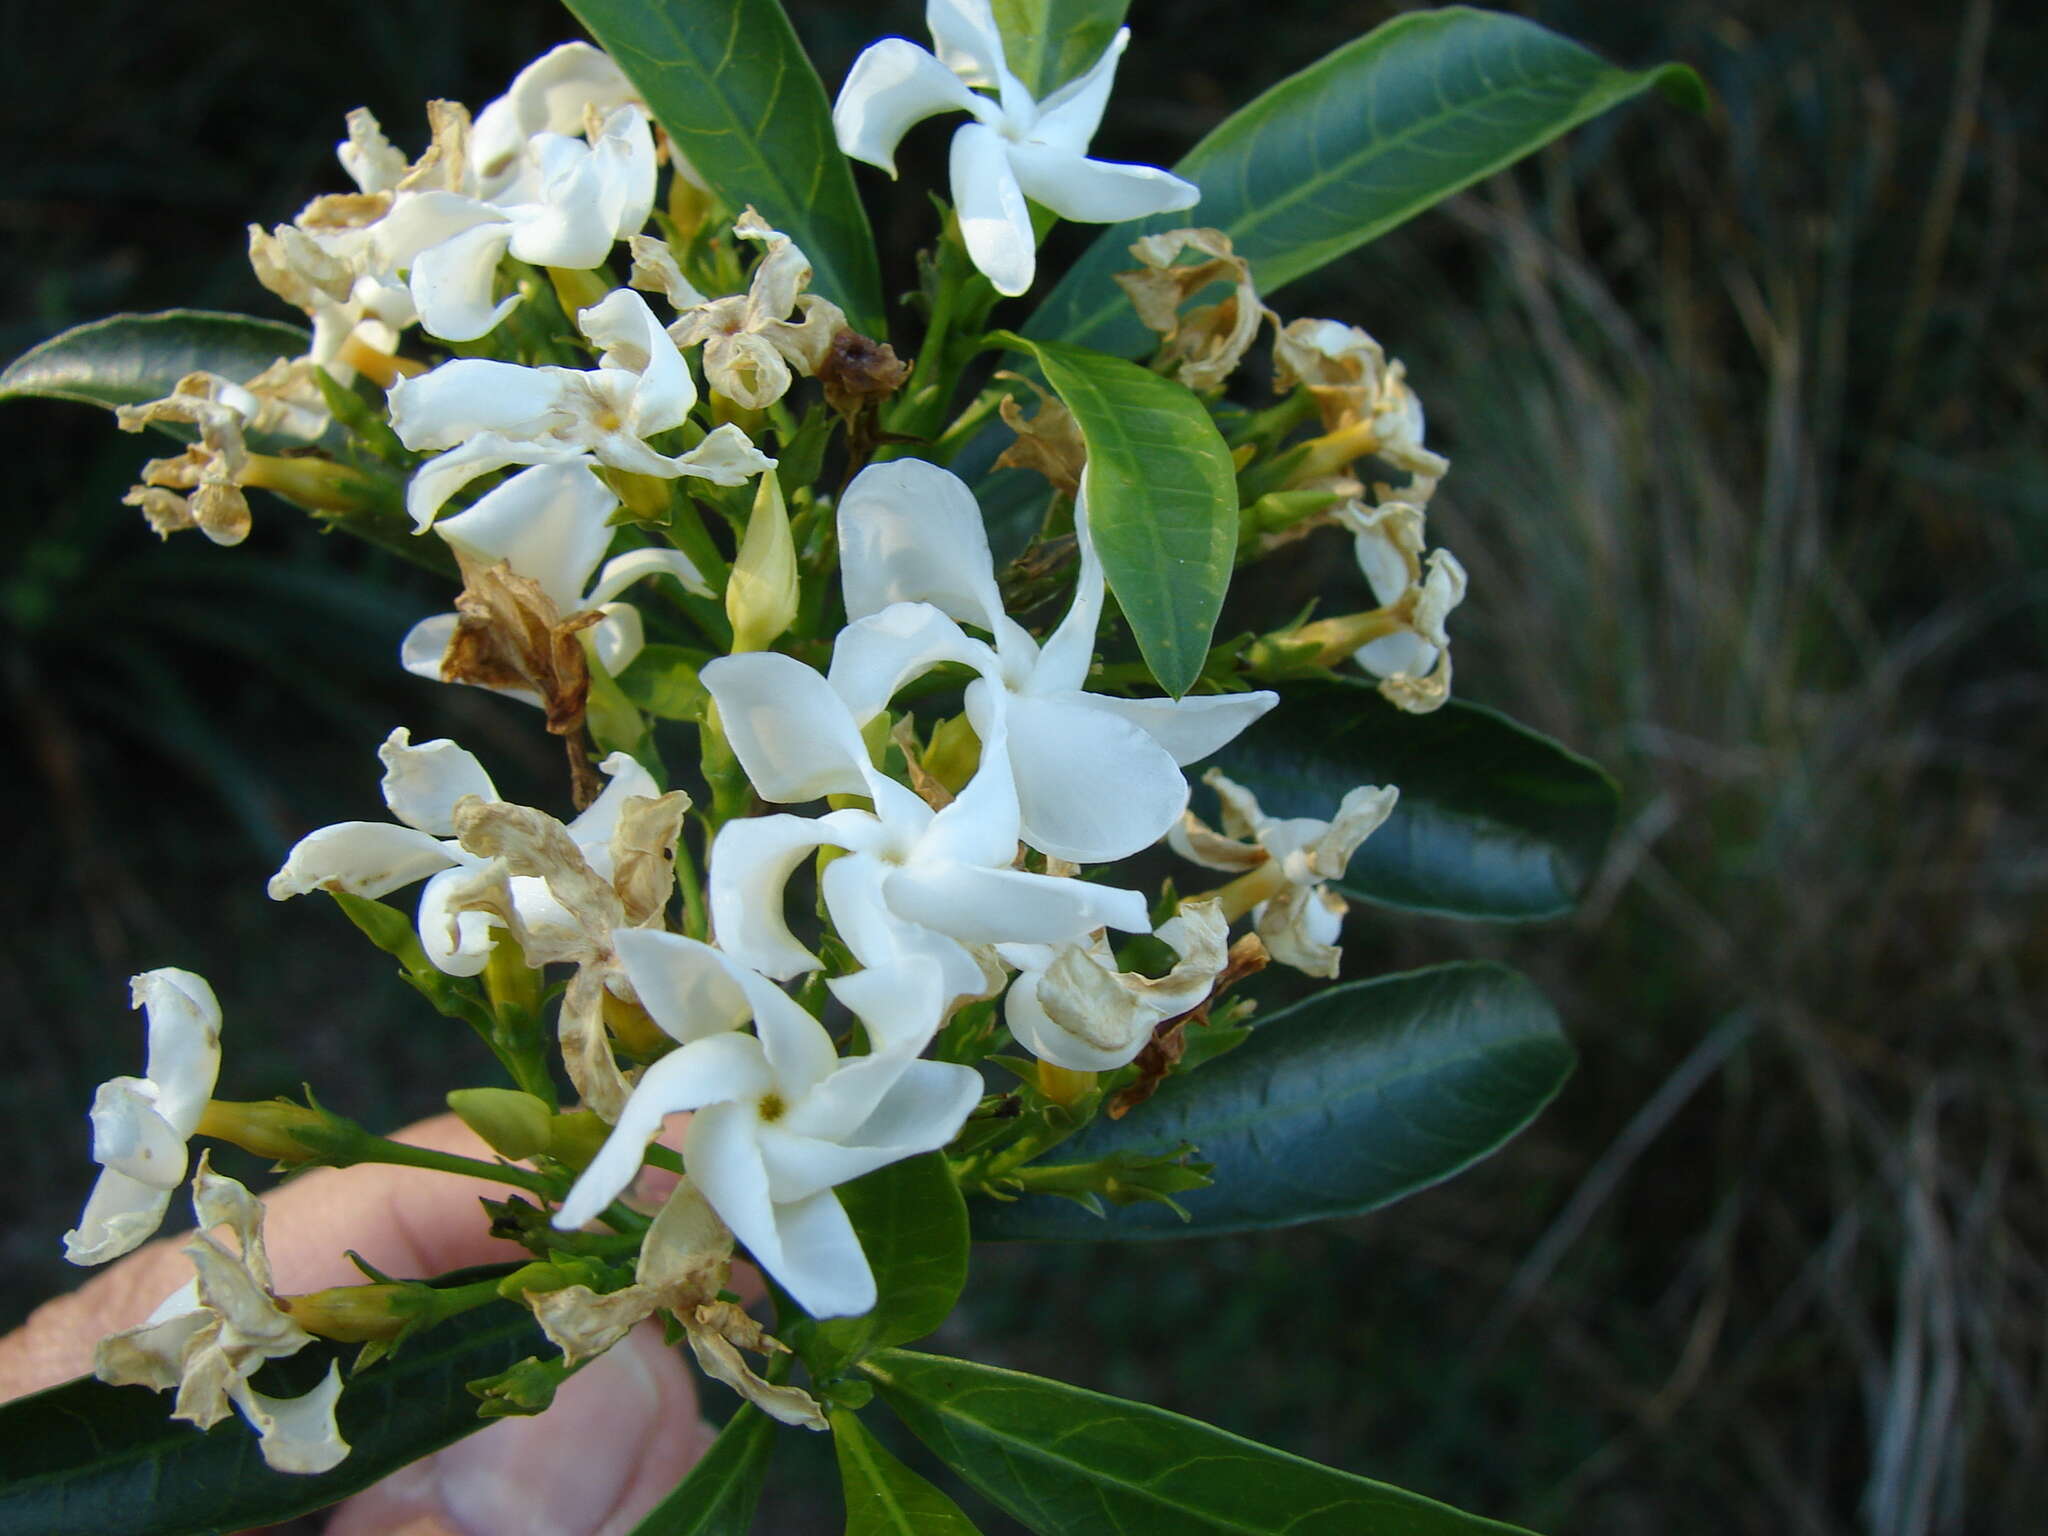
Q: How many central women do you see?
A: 0